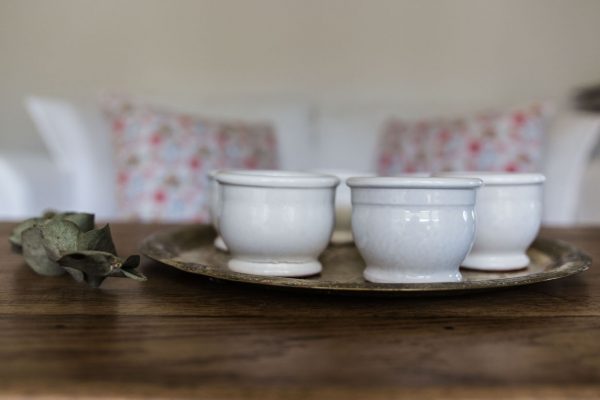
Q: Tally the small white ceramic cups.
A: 5